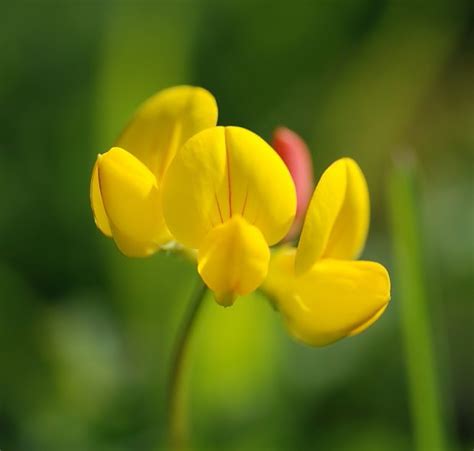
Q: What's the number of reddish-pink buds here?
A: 1